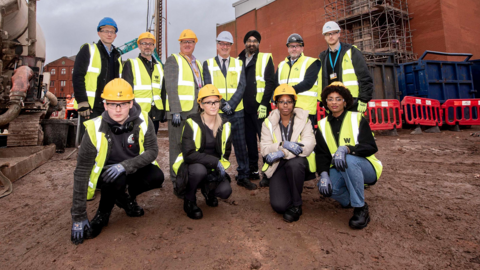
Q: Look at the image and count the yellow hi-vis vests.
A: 11